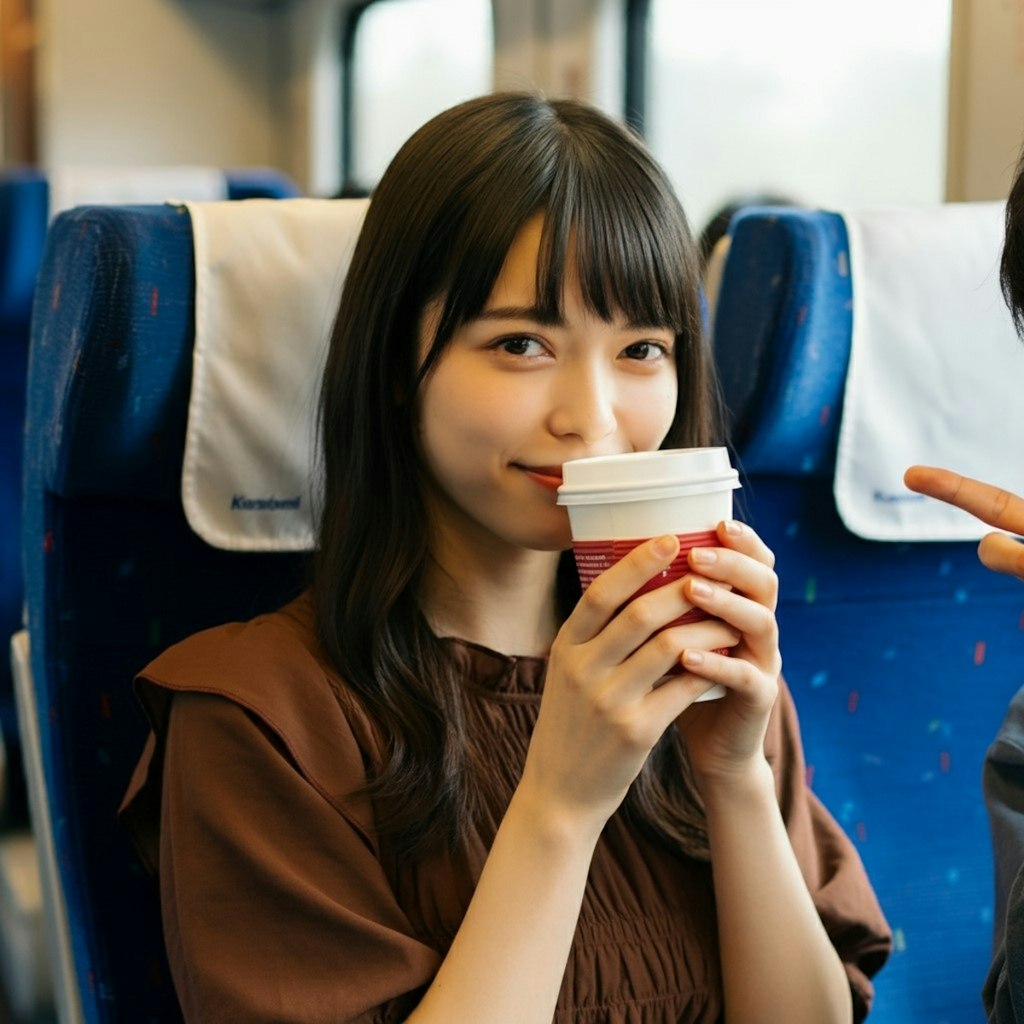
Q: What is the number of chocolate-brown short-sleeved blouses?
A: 1